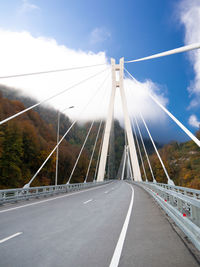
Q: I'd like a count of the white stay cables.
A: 11